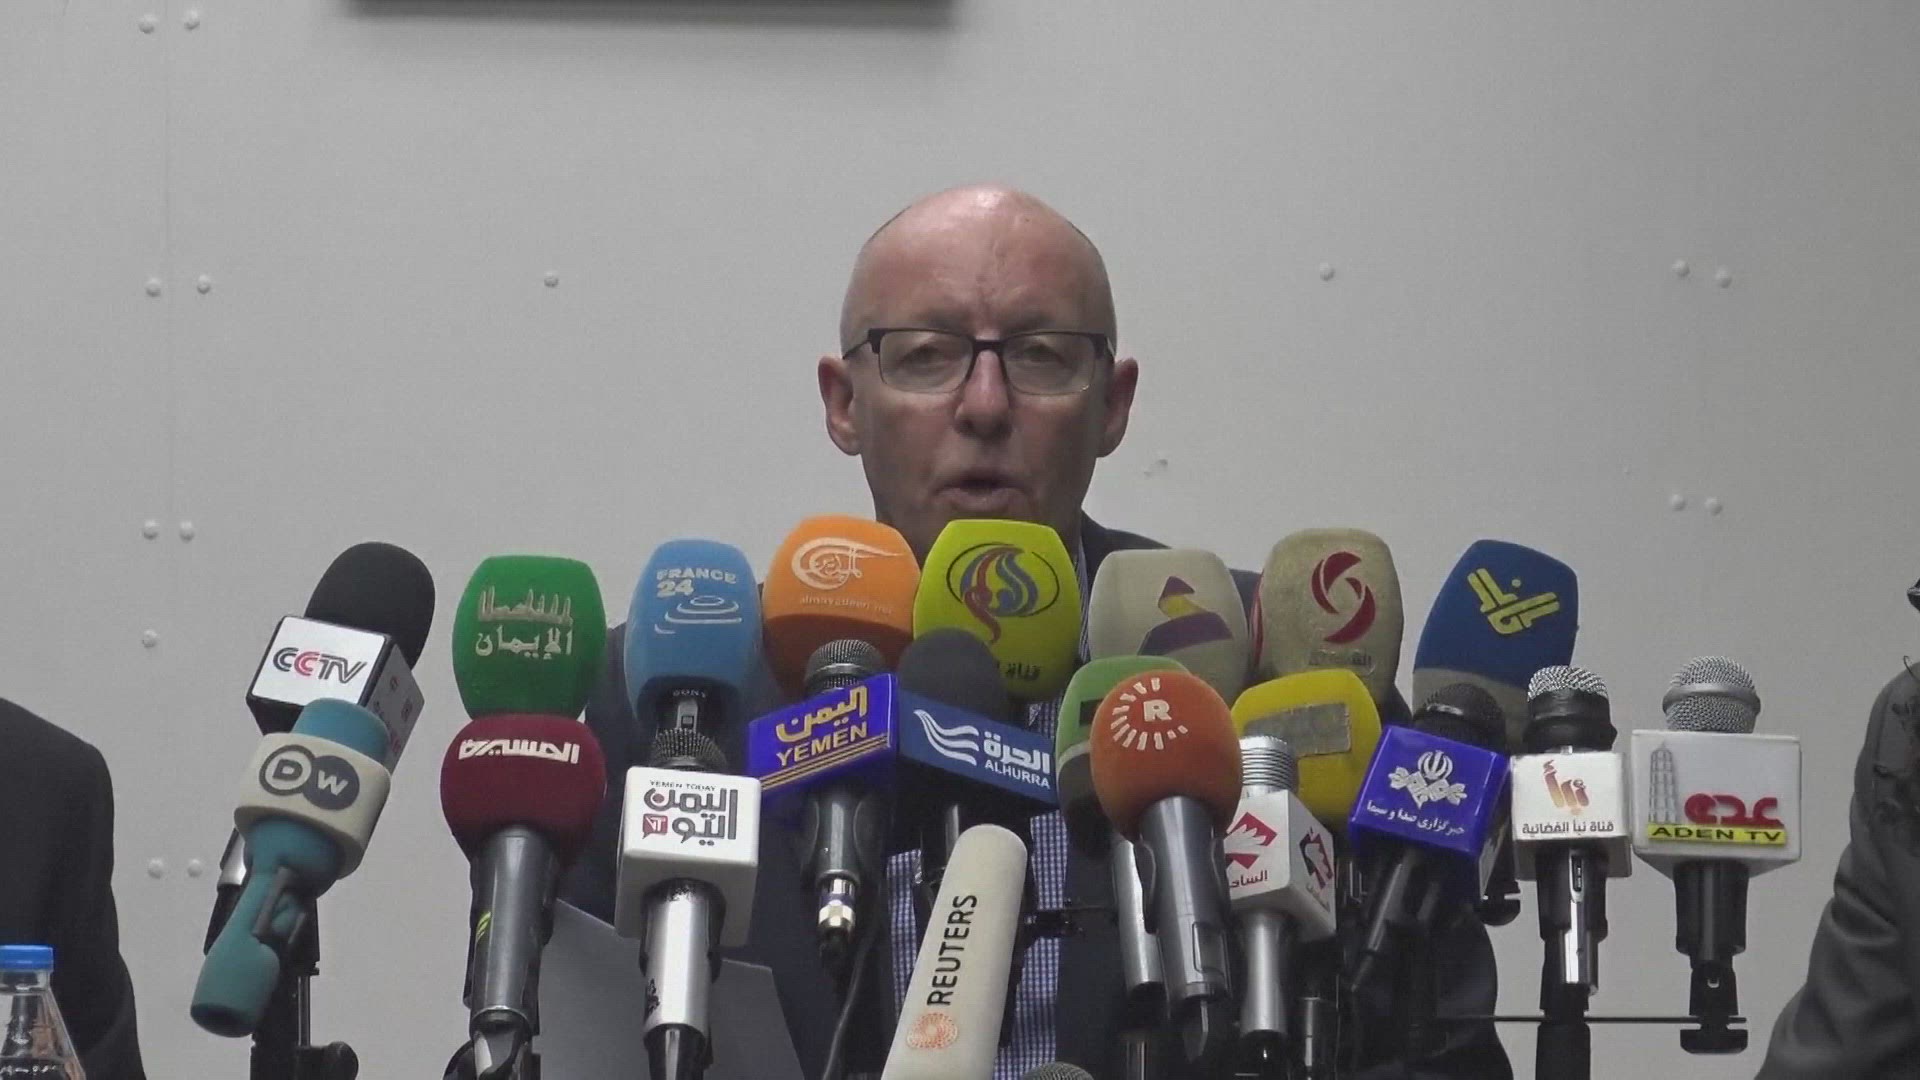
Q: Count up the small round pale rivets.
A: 15